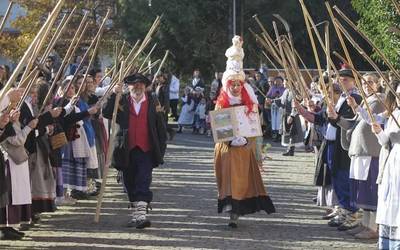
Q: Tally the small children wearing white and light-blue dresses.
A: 2